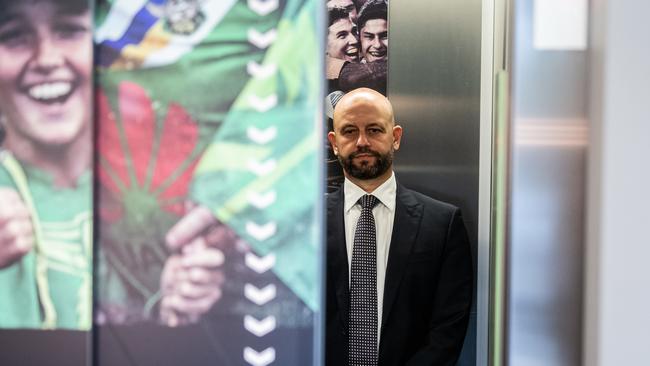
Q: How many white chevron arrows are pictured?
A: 12